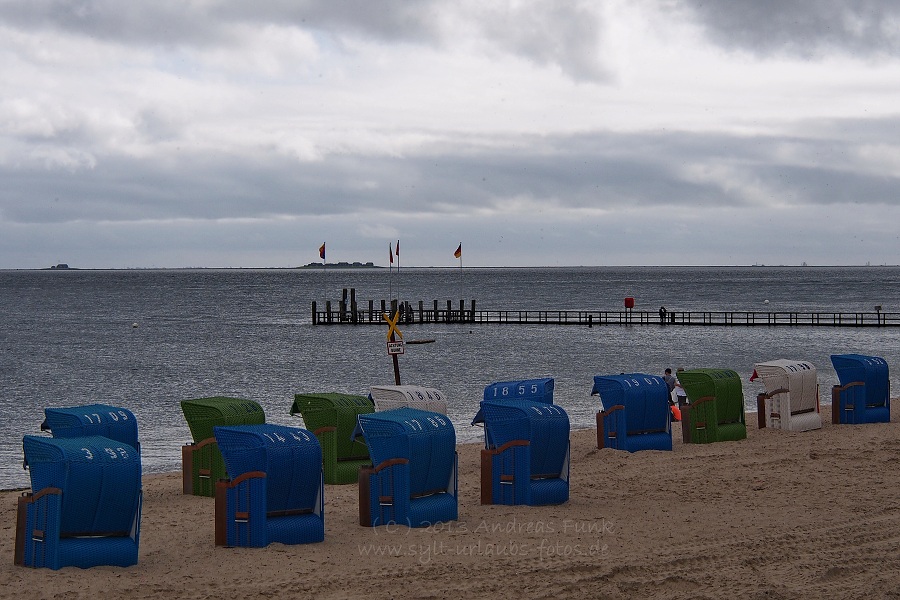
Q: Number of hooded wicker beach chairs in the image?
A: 13